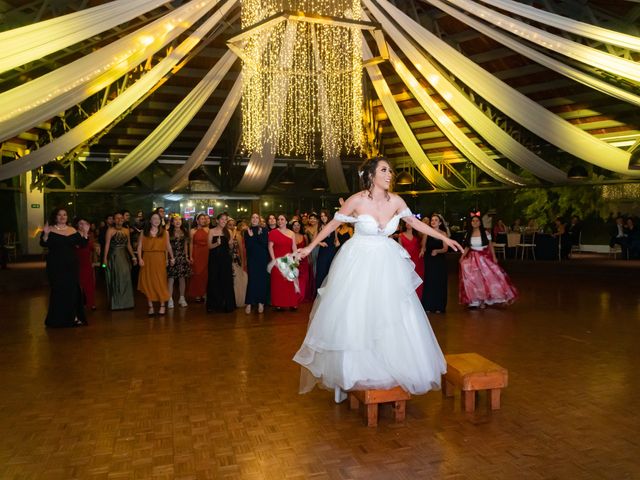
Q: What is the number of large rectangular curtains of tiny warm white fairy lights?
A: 1